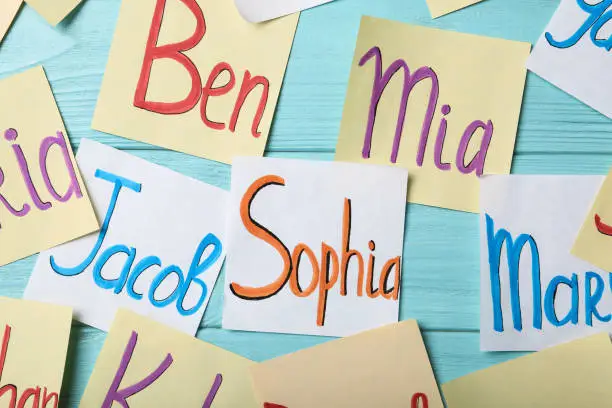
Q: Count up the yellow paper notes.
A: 11